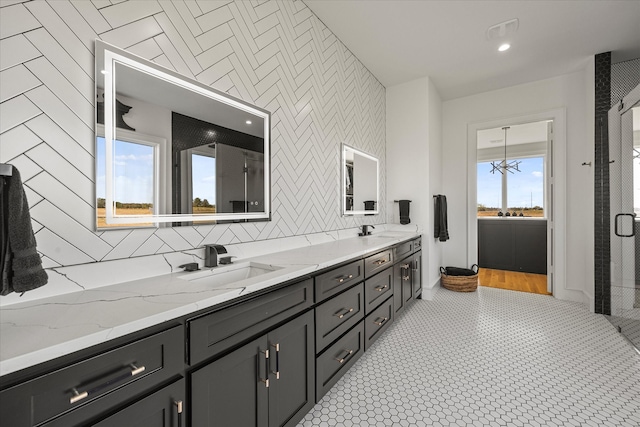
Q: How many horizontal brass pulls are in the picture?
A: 7